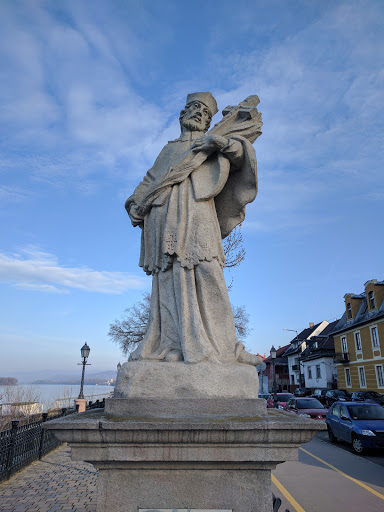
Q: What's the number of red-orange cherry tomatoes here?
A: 0